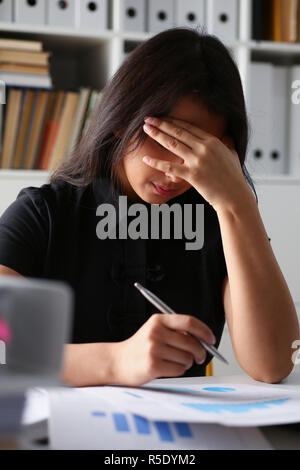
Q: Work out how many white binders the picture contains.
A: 11